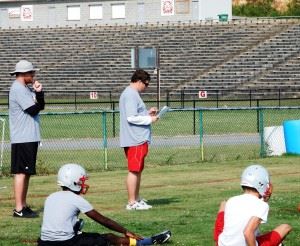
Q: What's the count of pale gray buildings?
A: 1